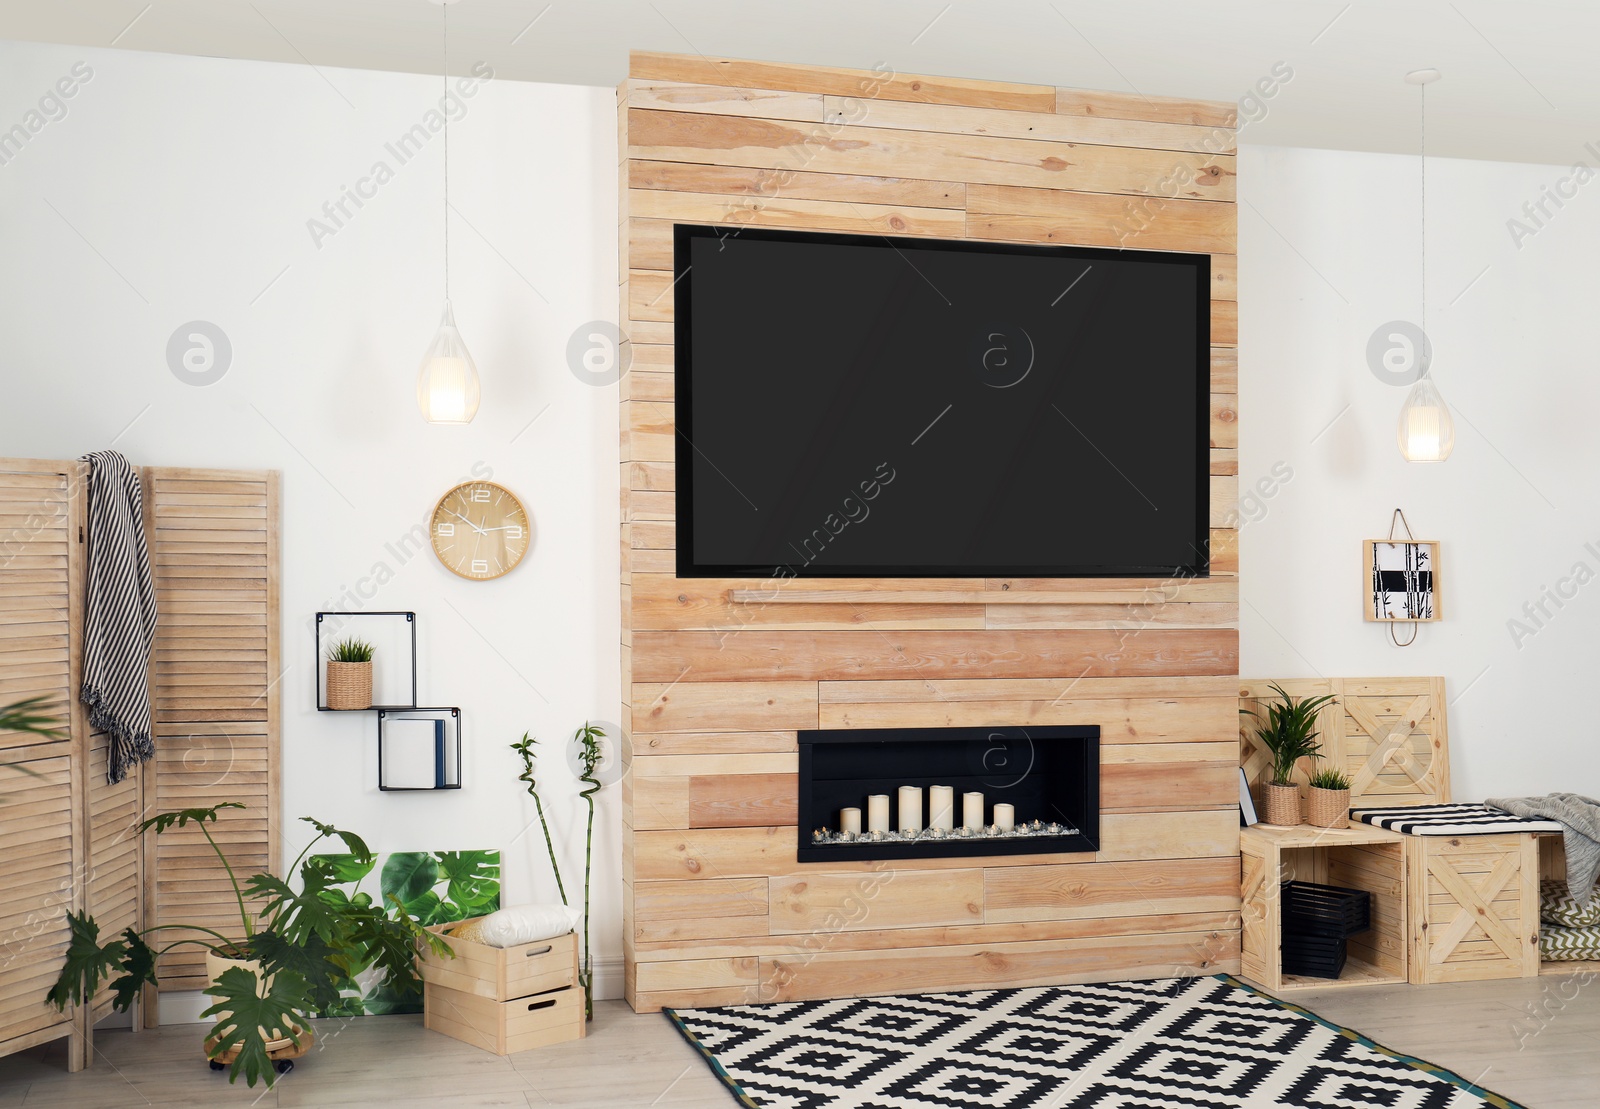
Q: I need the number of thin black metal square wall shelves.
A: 2